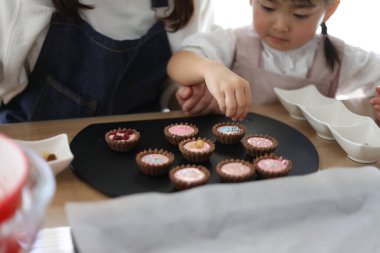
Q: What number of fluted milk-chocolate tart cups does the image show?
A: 9